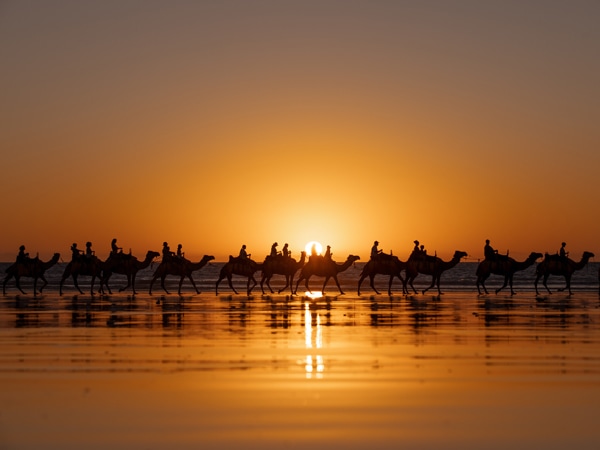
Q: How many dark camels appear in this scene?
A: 11